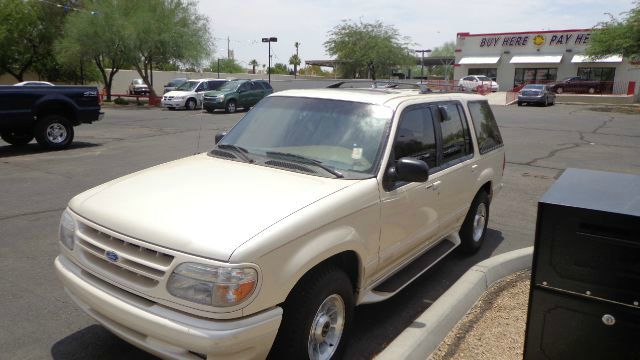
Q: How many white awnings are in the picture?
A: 3